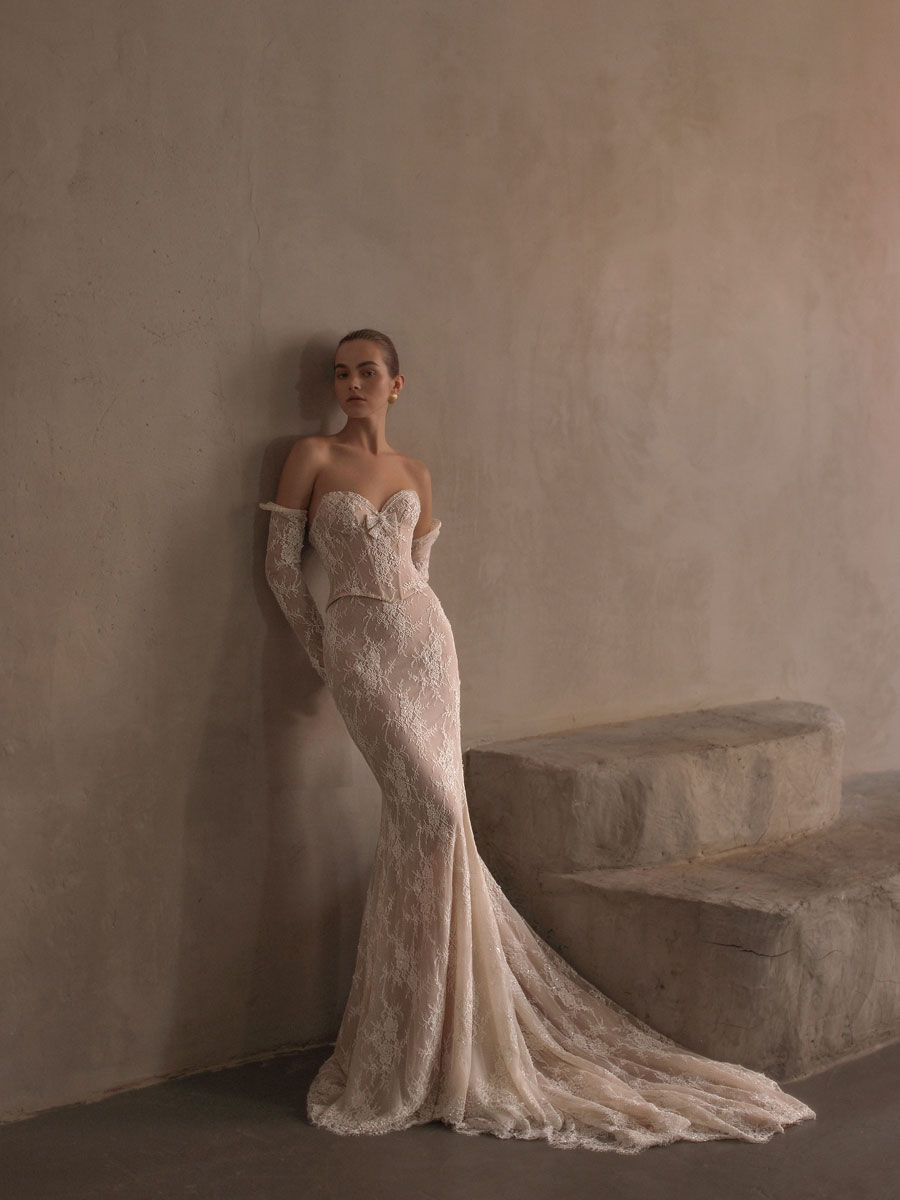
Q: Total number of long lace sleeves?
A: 2